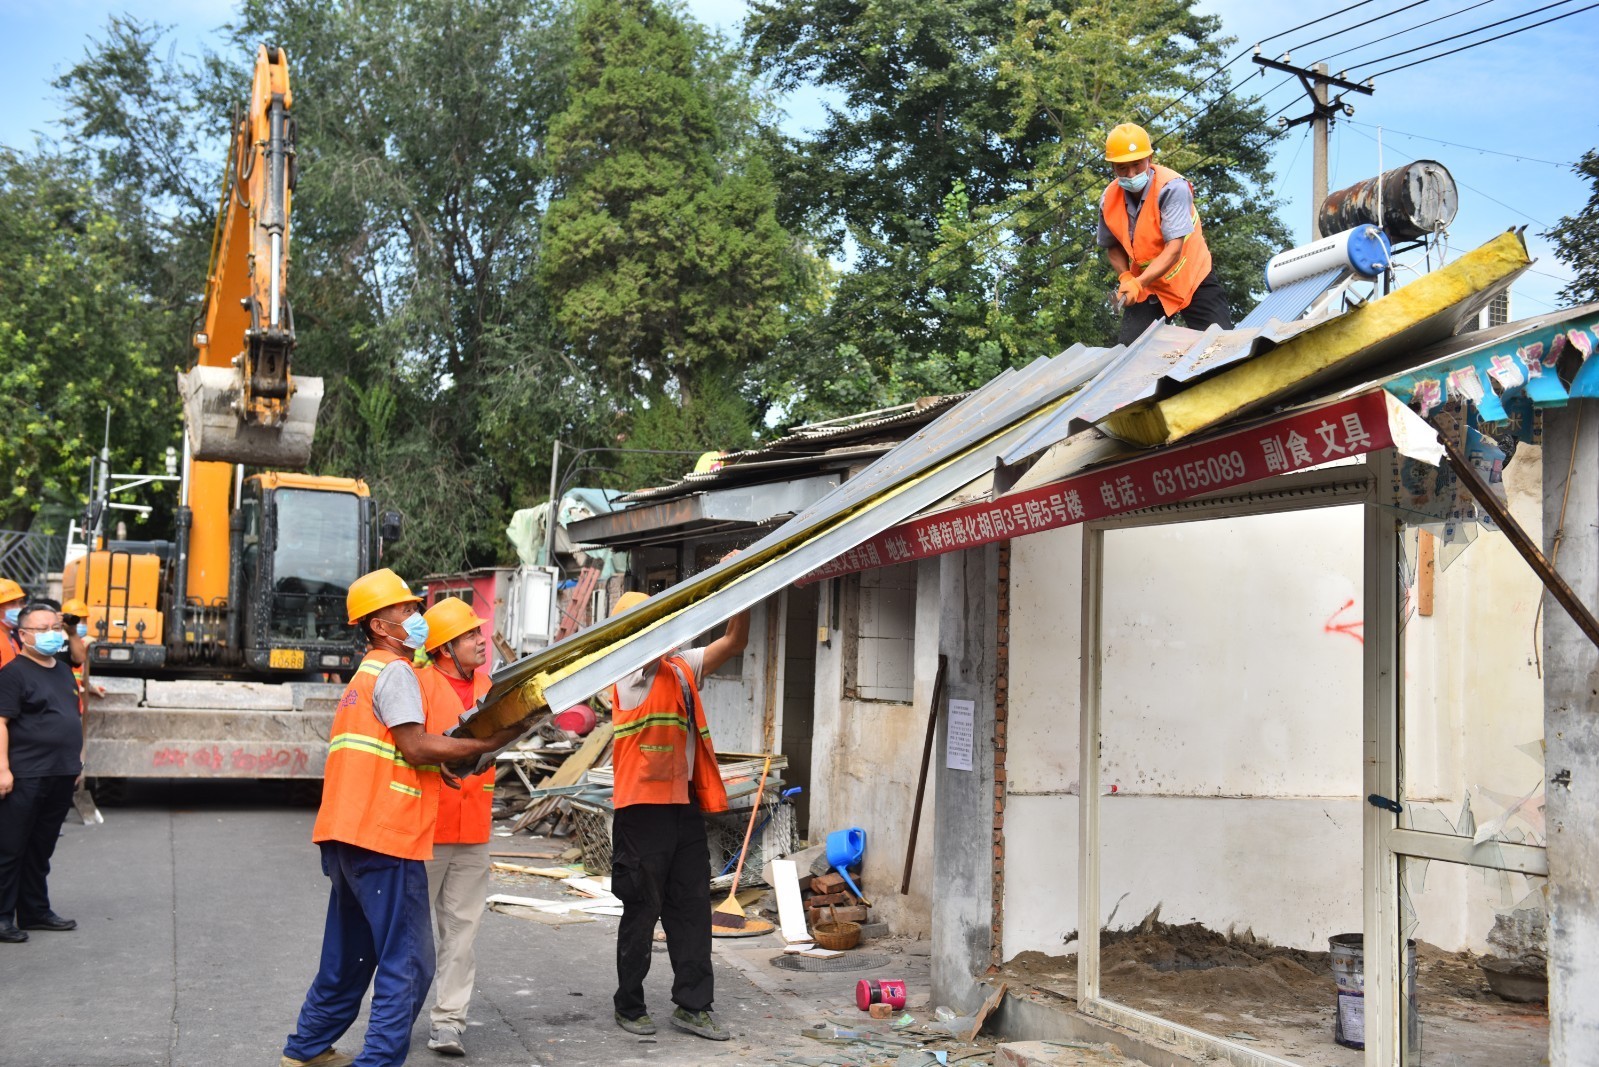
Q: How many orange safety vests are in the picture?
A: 6